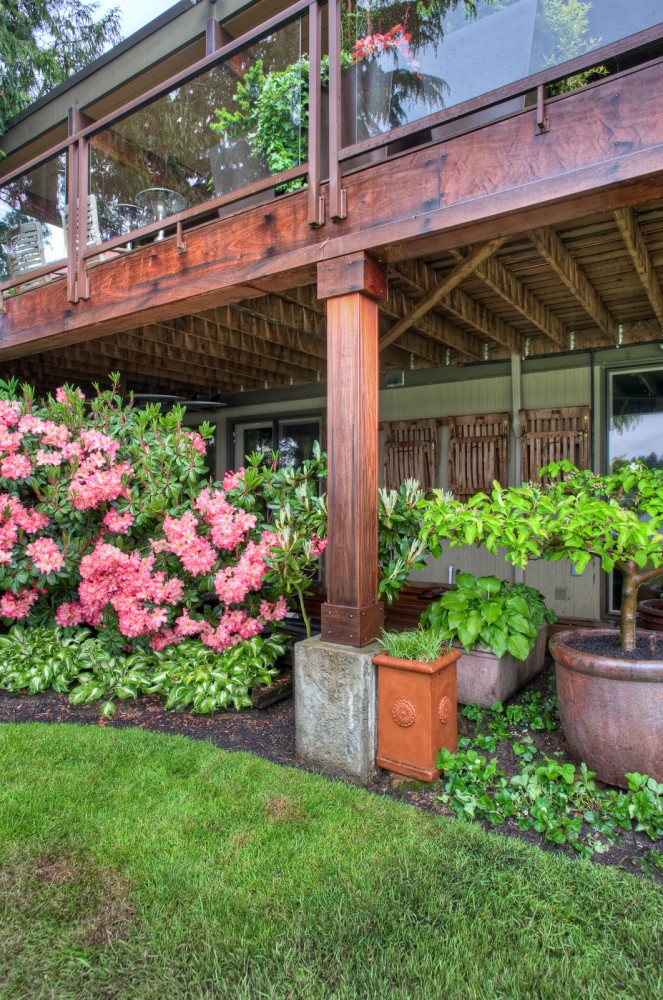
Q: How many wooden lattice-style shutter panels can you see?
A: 3